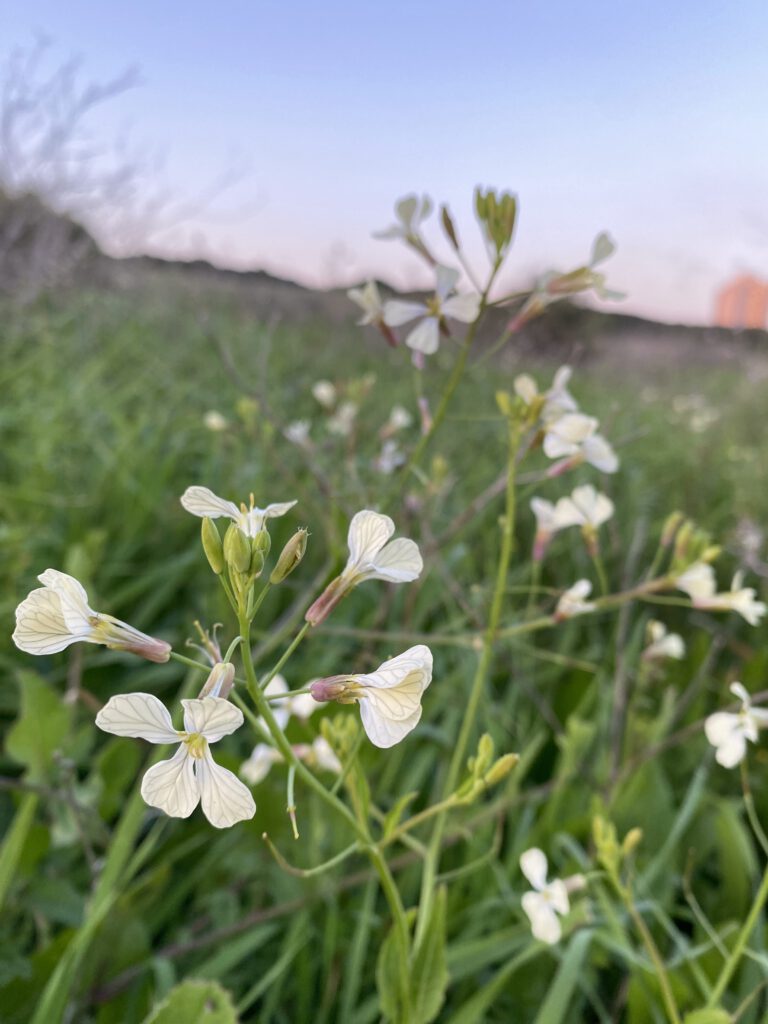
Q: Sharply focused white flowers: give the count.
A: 5